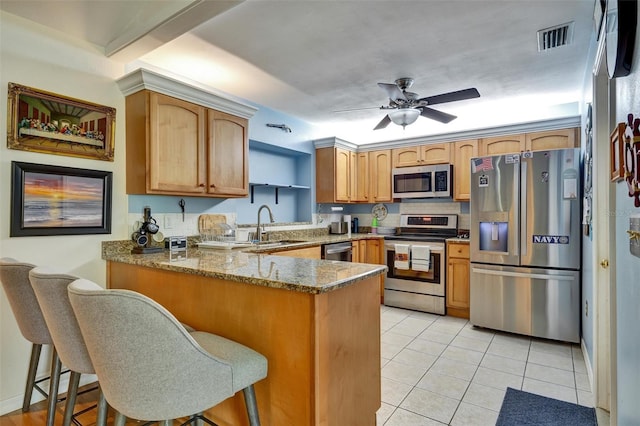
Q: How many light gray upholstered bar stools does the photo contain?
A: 3